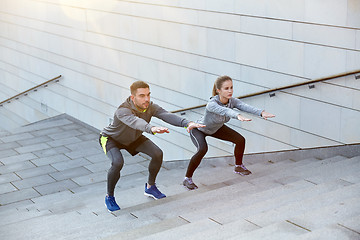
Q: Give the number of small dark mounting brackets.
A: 11